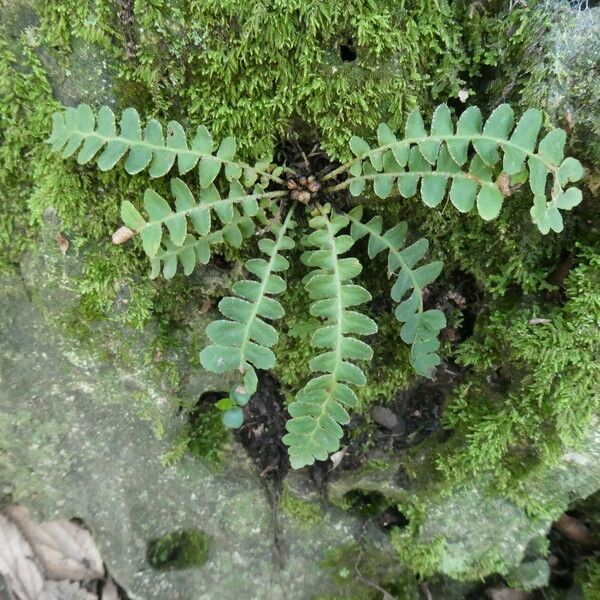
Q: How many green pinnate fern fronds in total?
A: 8